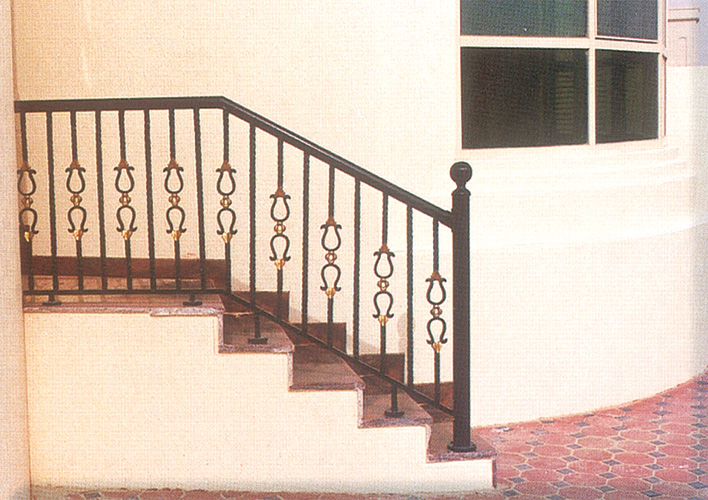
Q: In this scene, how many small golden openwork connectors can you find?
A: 9